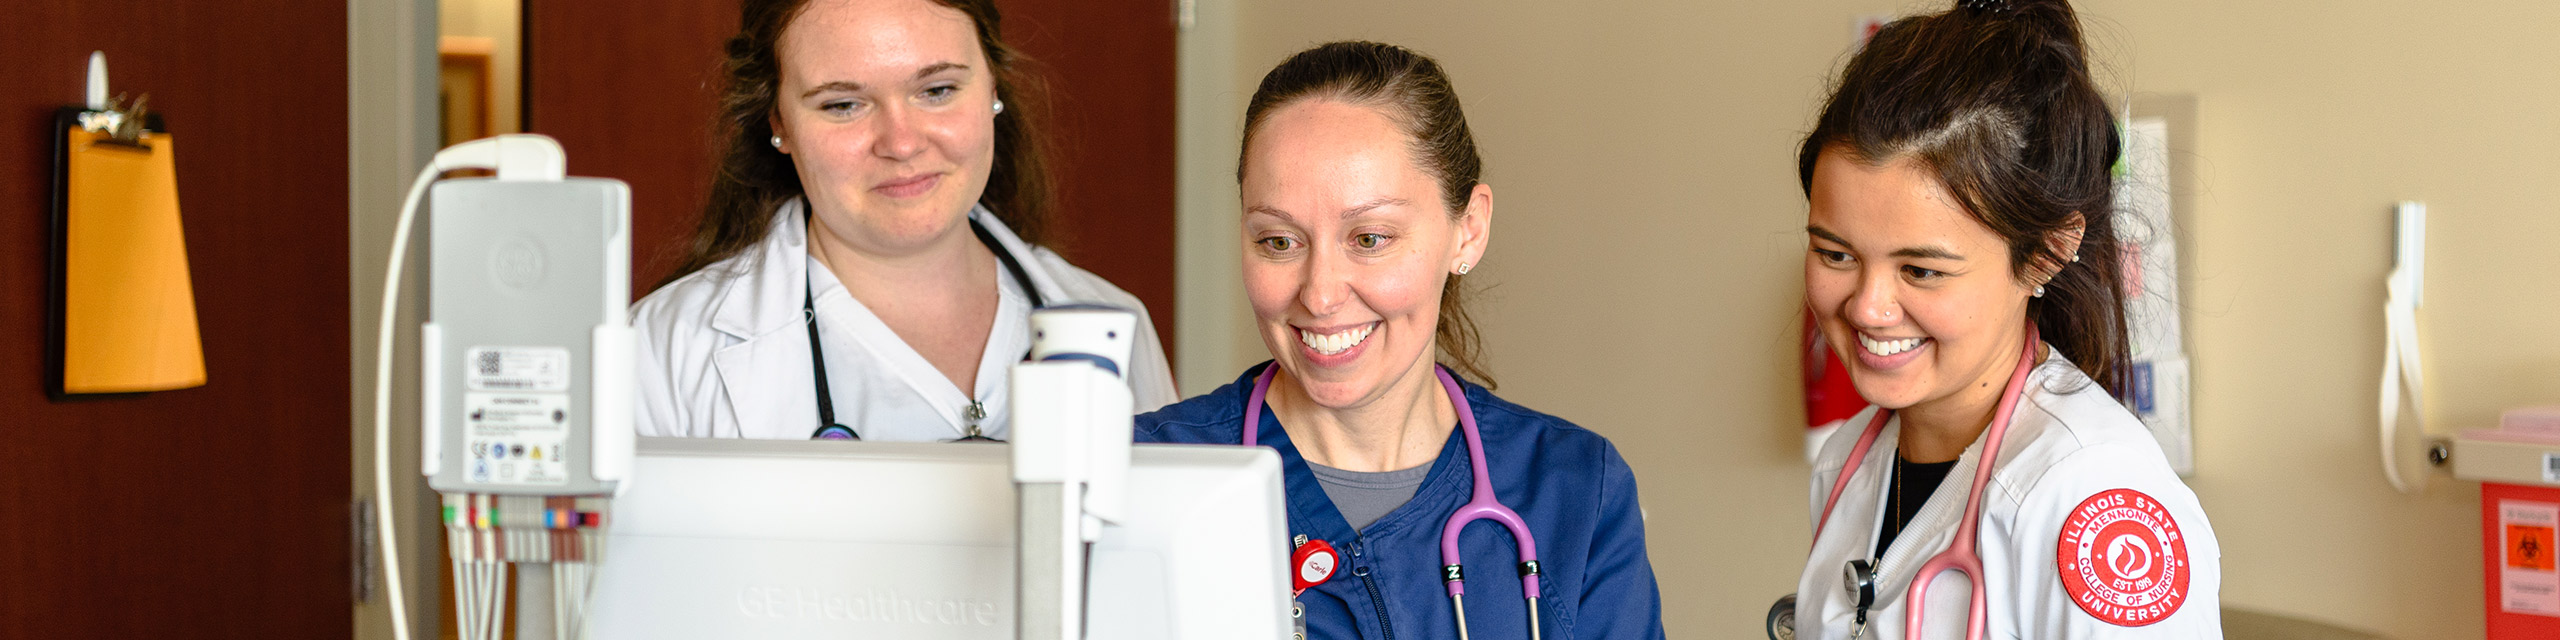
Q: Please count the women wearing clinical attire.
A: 3